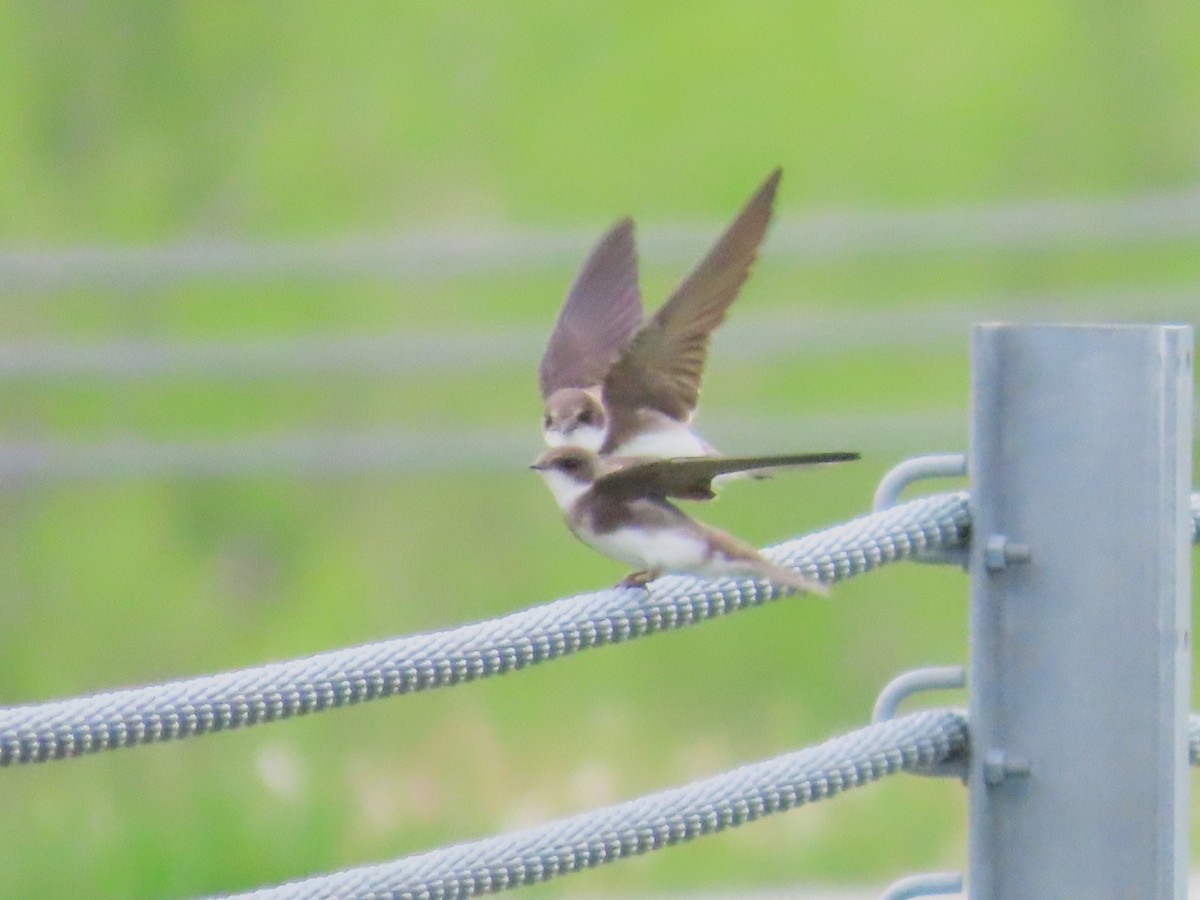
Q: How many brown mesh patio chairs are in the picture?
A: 0